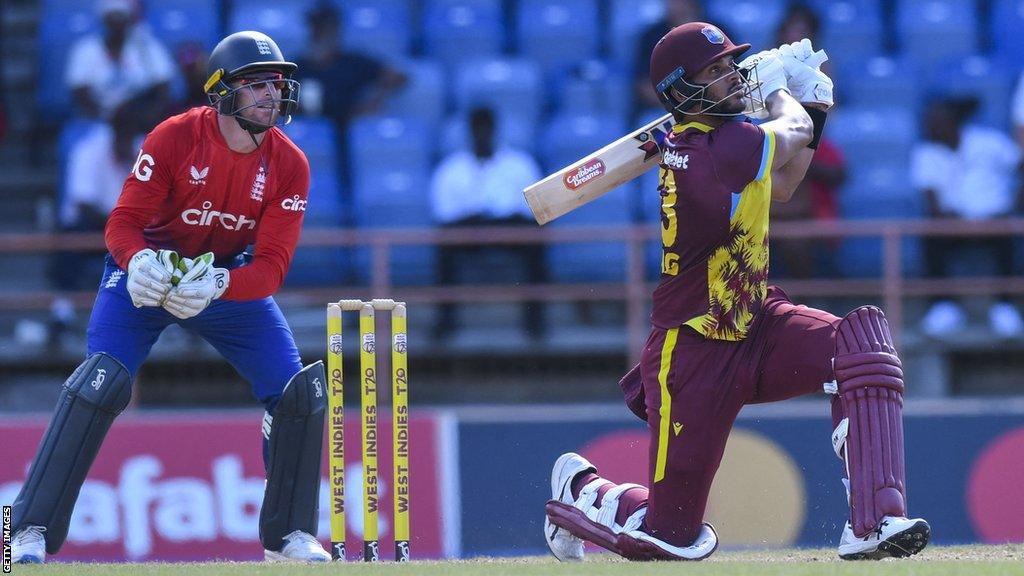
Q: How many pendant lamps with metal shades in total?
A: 0